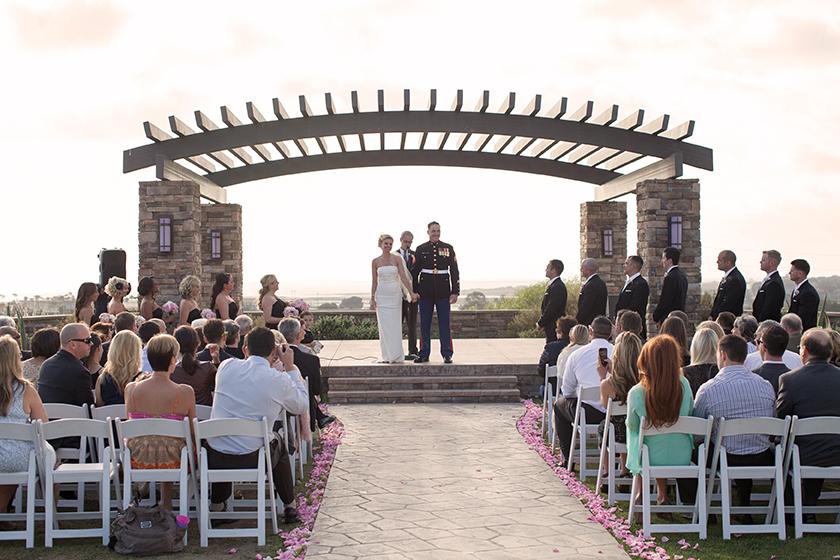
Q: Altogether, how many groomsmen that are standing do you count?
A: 7